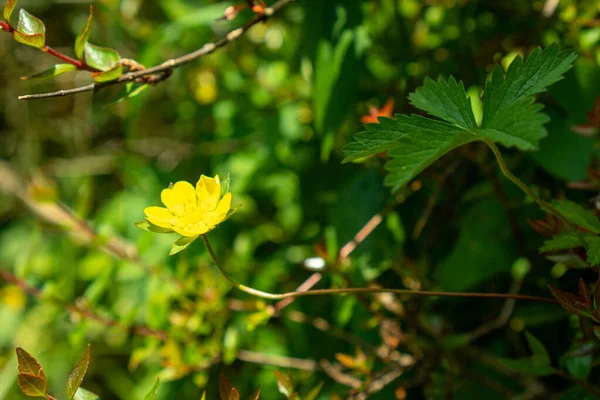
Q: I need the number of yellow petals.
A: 5